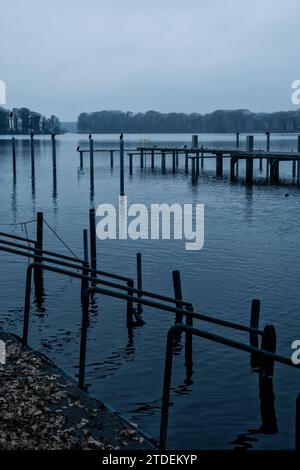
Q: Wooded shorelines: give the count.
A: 2